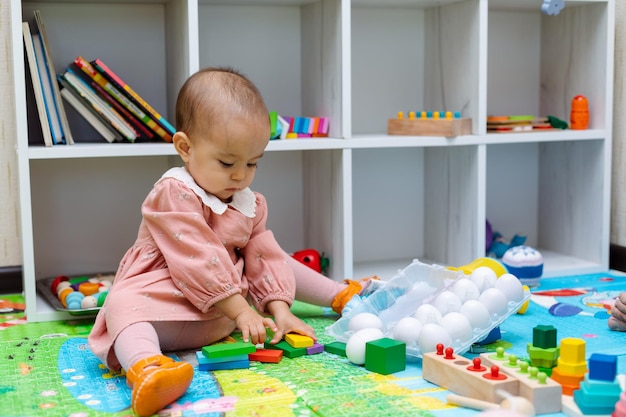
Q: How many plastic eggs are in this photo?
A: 12